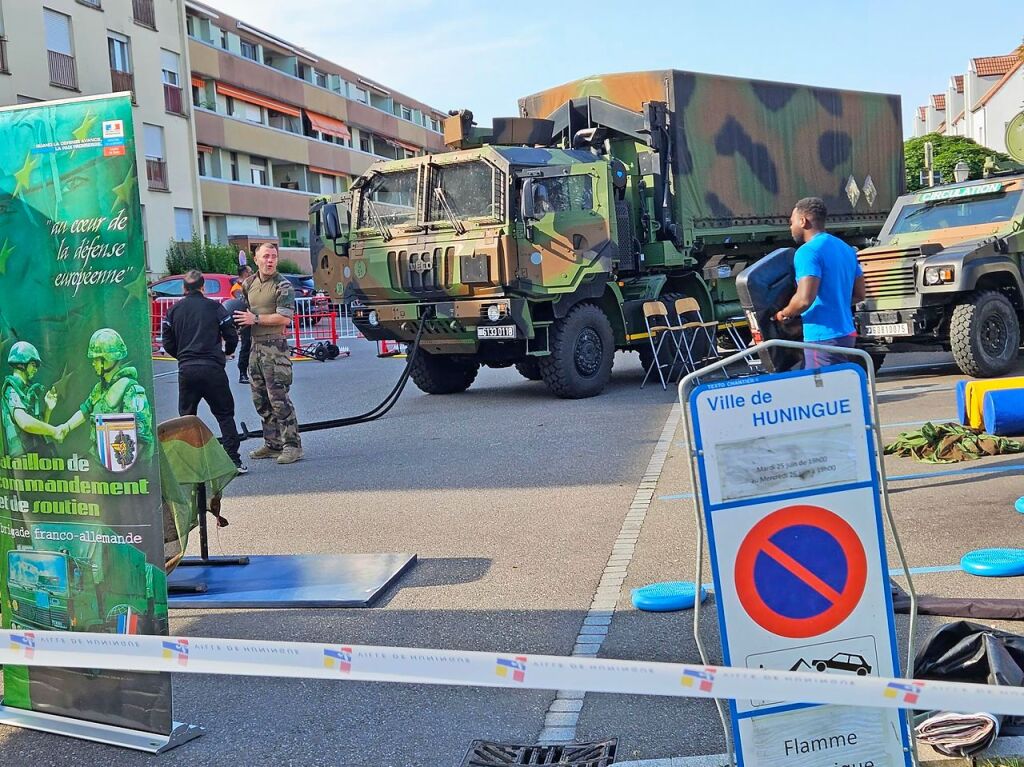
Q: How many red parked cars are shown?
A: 1